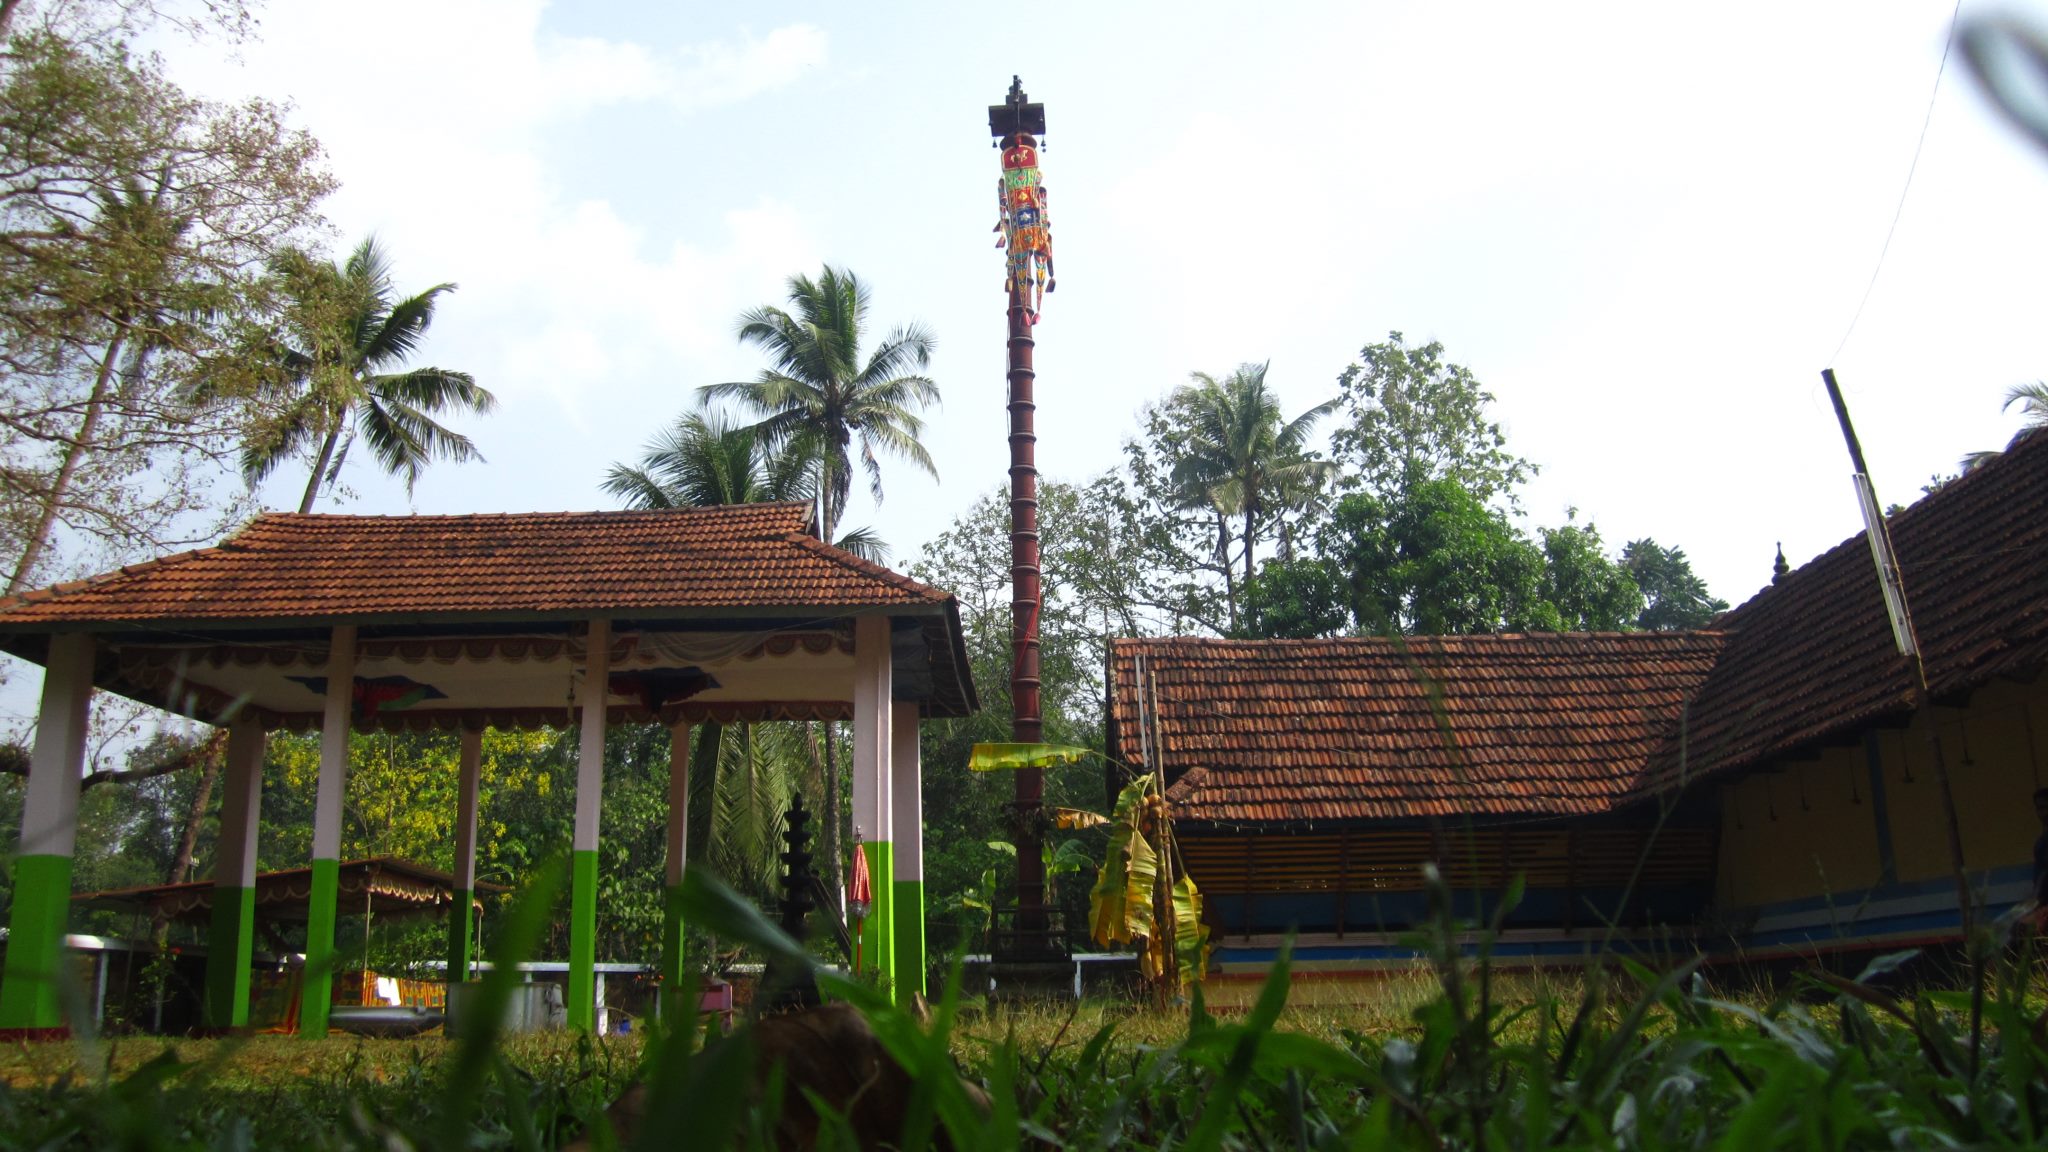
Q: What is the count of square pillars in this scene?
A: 8